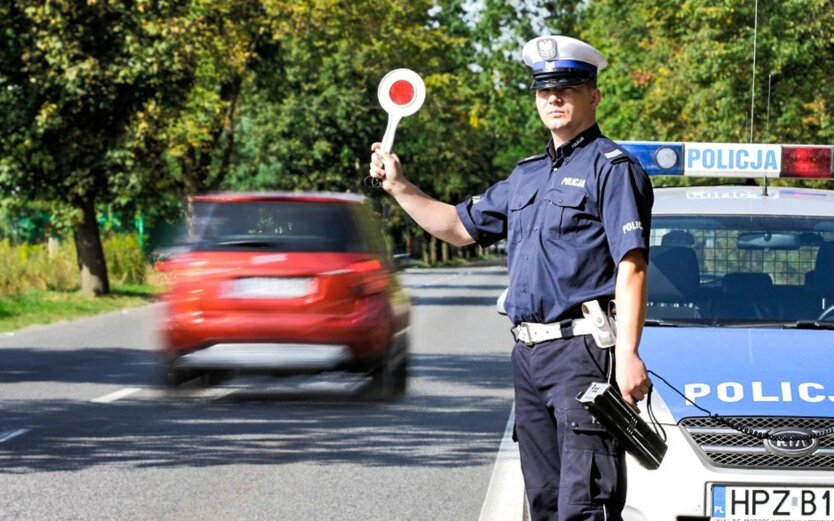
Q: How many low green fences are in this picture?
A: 1